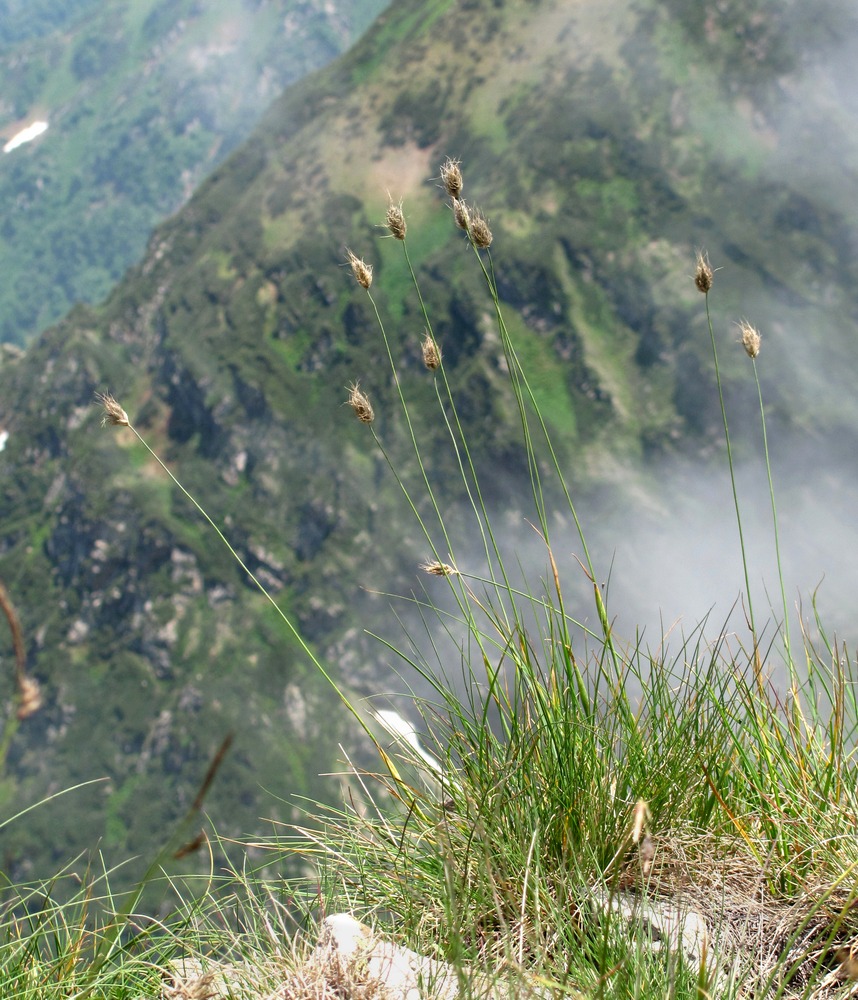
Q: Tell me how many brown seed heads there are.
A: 11